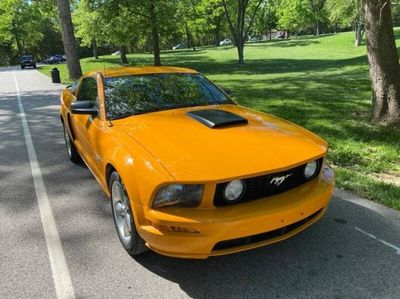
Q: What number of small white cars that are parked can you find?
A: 3